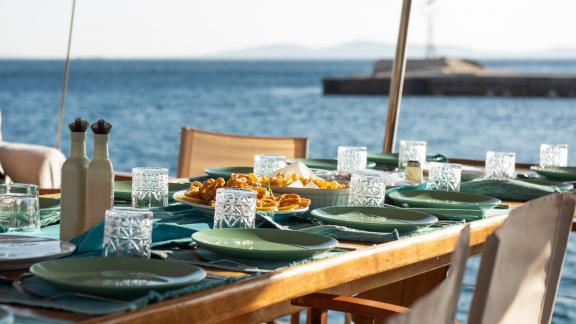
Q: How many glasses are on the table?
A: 11